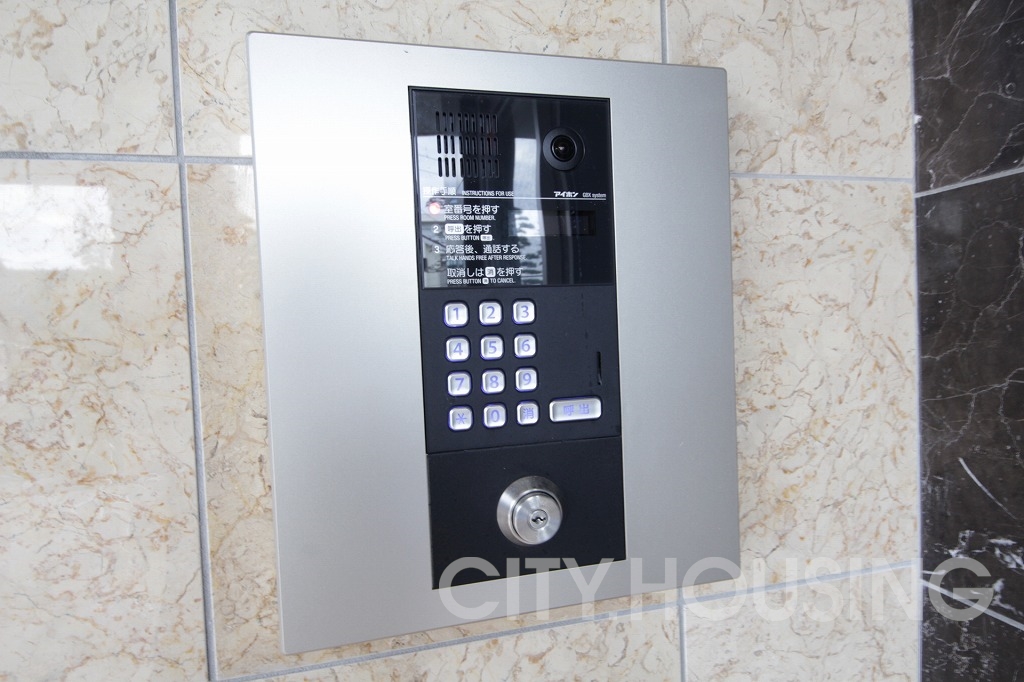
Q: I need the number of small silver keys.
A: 12